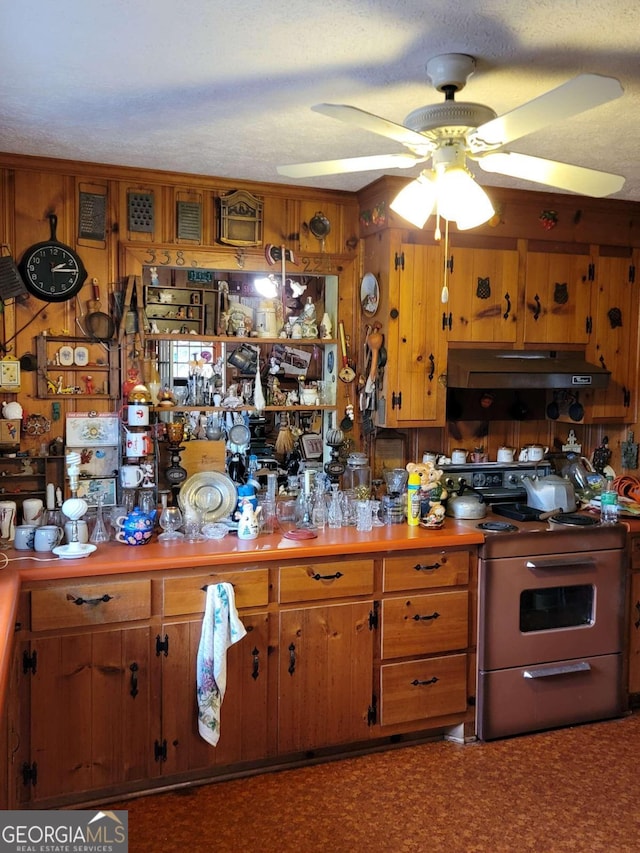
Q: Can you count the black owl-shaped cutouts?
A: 3